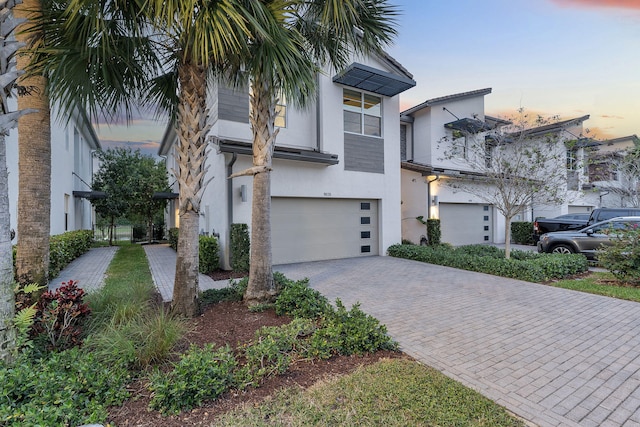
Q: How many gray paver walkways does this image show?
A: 2